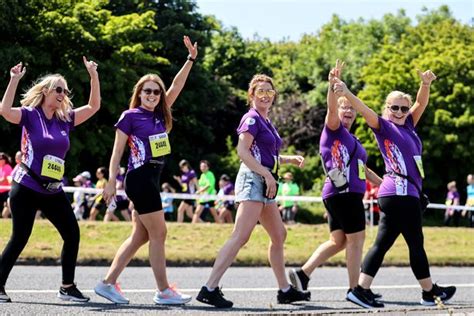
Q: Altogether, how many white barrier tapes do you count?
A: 1